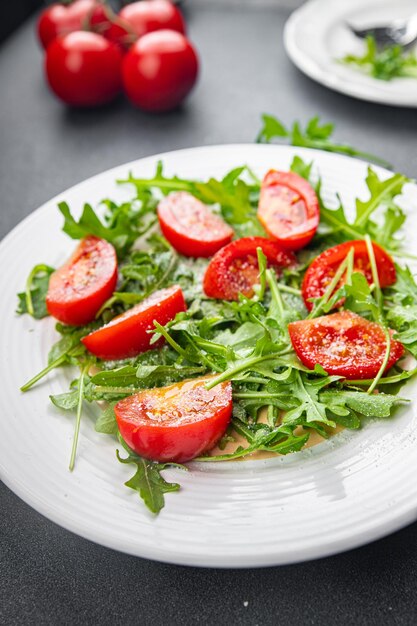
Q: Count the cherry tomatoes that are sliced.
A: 8